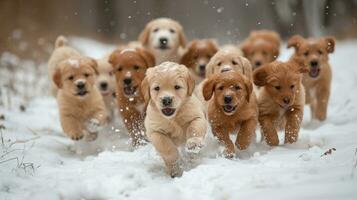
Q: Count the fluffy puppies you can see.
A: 11